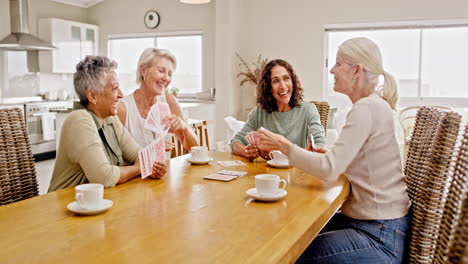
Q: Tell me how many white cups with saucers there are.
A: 4